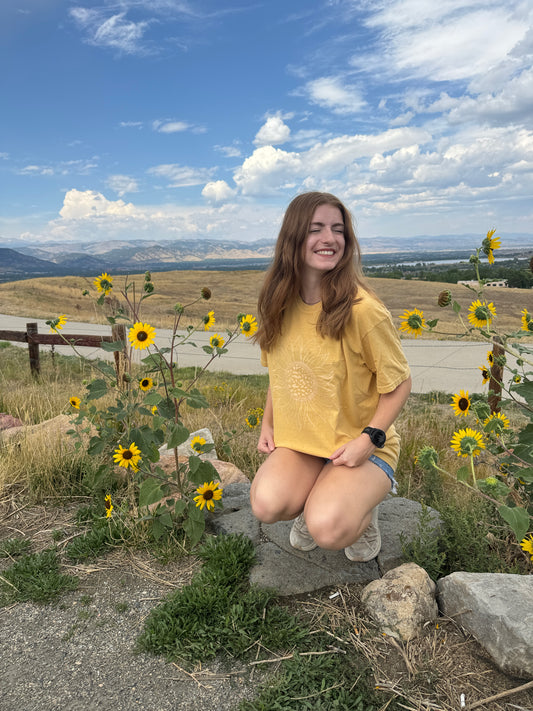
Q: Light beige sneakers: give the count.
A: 2